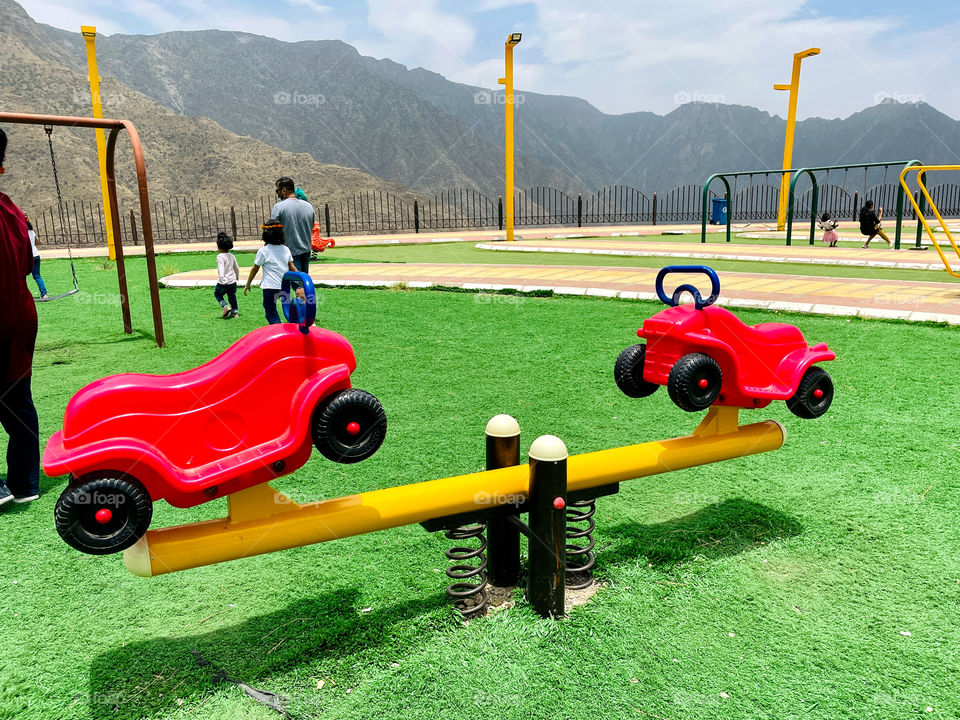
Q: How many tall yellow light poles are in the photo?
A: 3